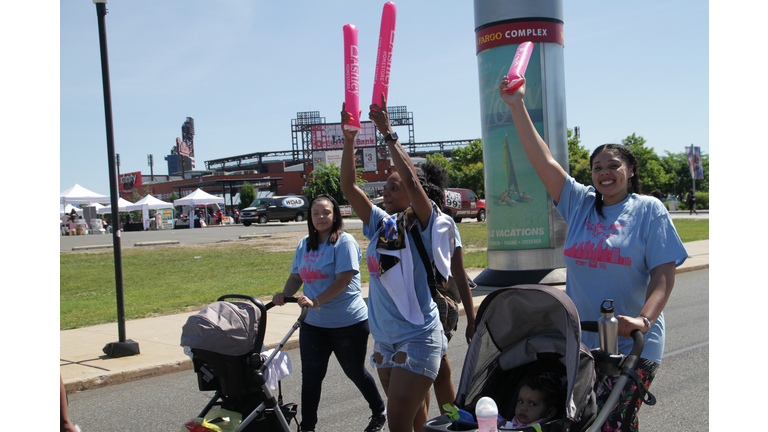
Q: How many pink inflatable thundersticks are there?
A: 3